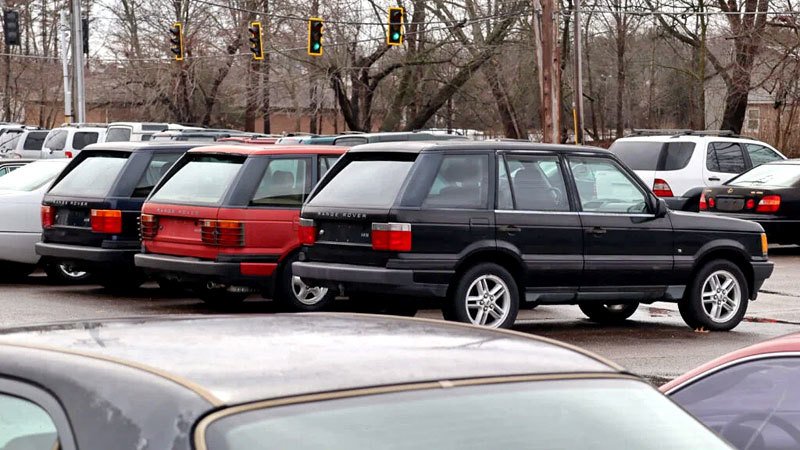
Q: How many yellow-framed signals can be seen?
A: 4